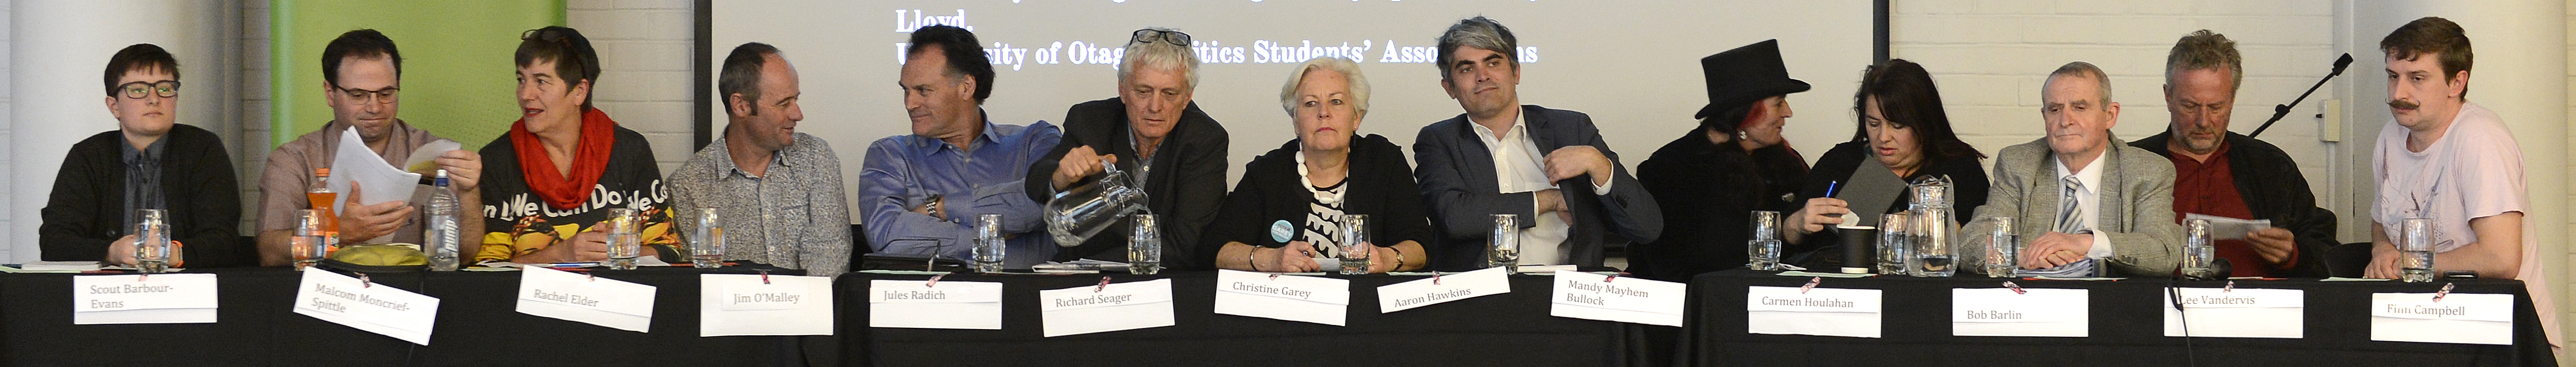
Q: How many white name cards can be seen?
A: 13